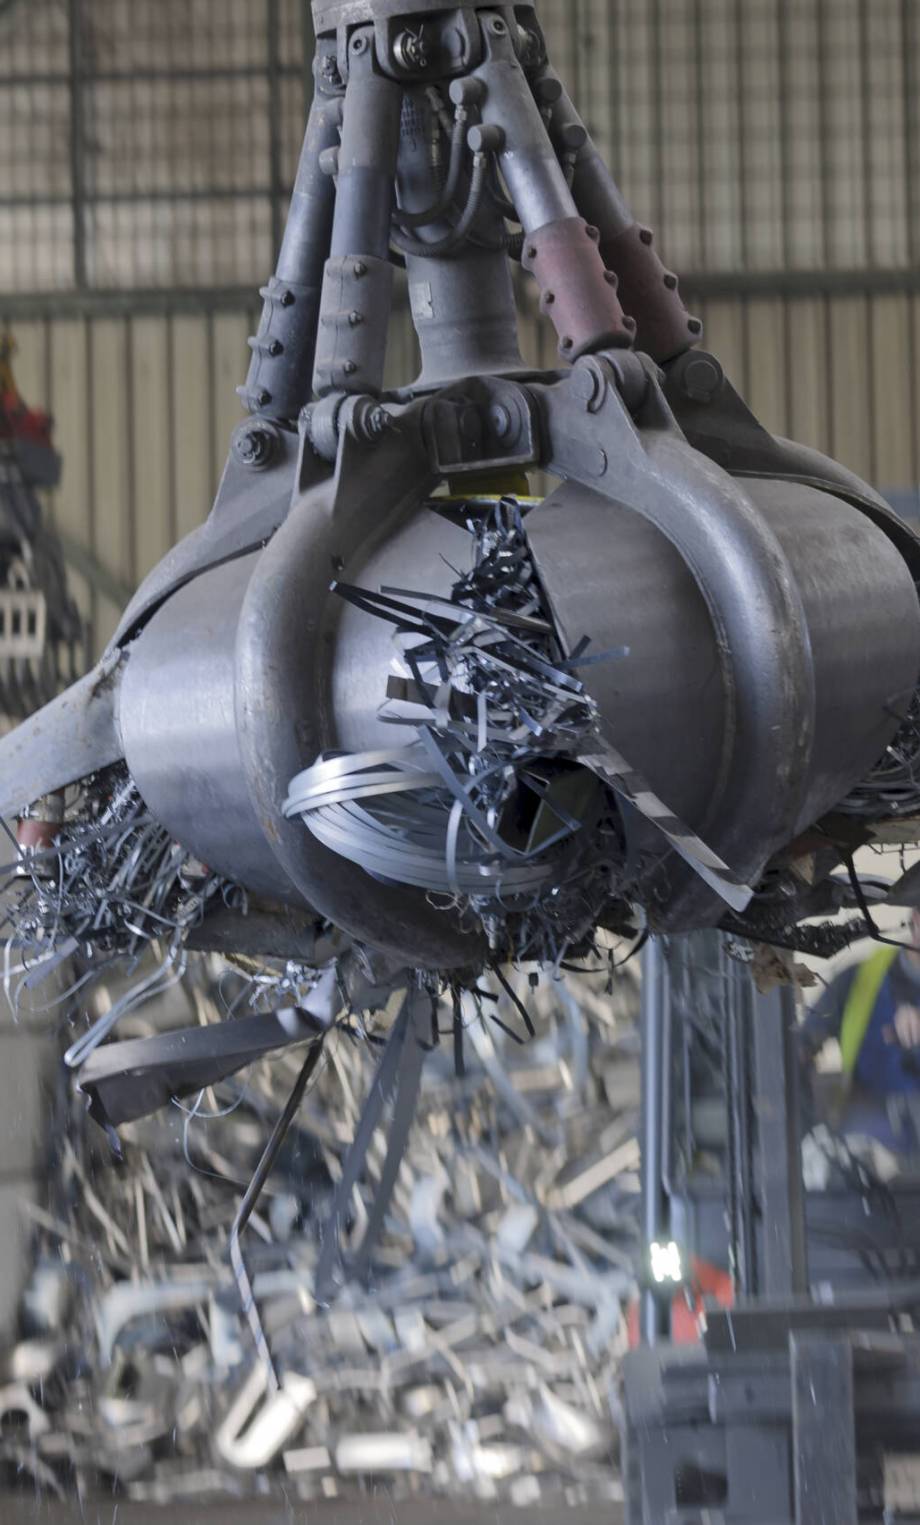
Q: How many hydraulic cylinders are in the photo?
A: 4